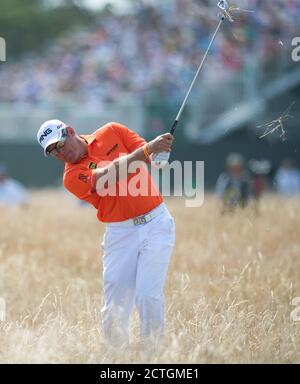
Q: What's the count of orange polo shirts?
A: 1